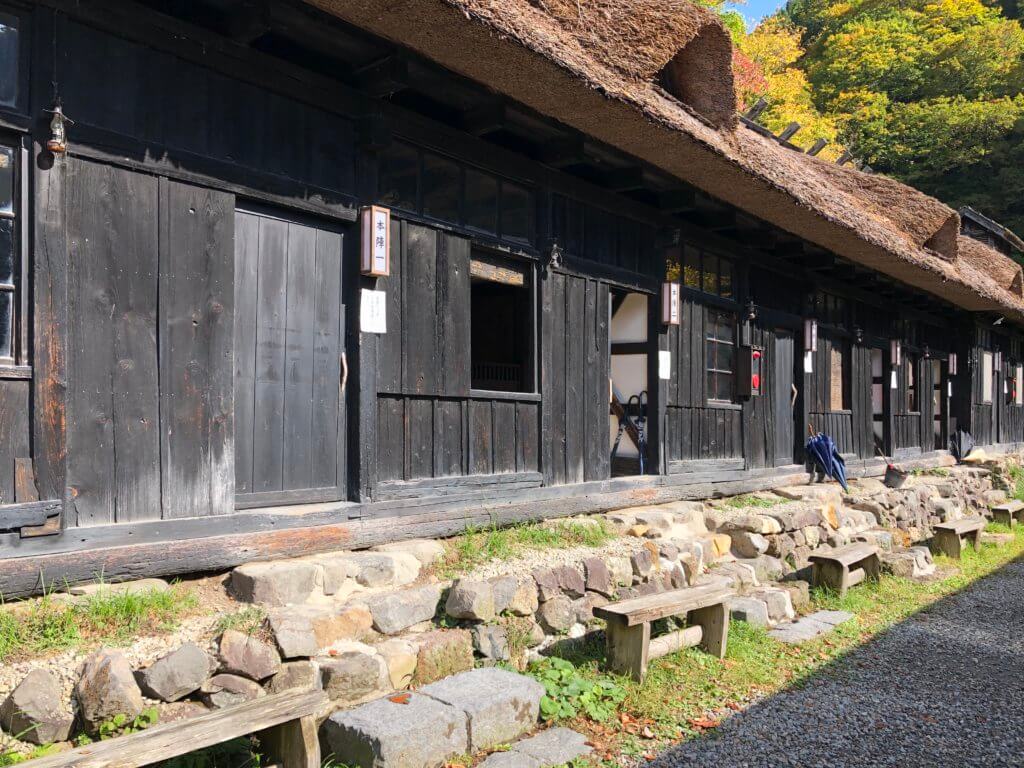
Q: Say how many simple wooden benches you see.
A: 5